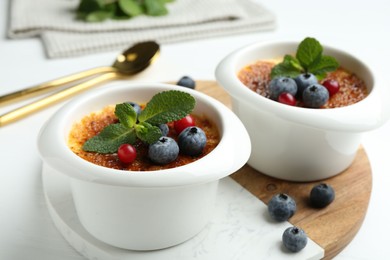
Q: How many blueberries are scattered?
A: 4